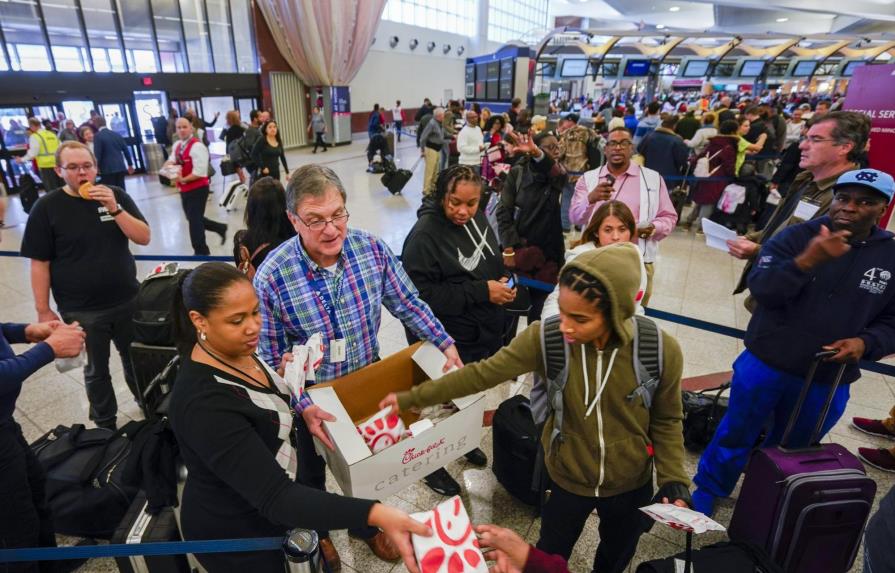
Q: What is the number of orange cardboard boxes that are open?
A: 1